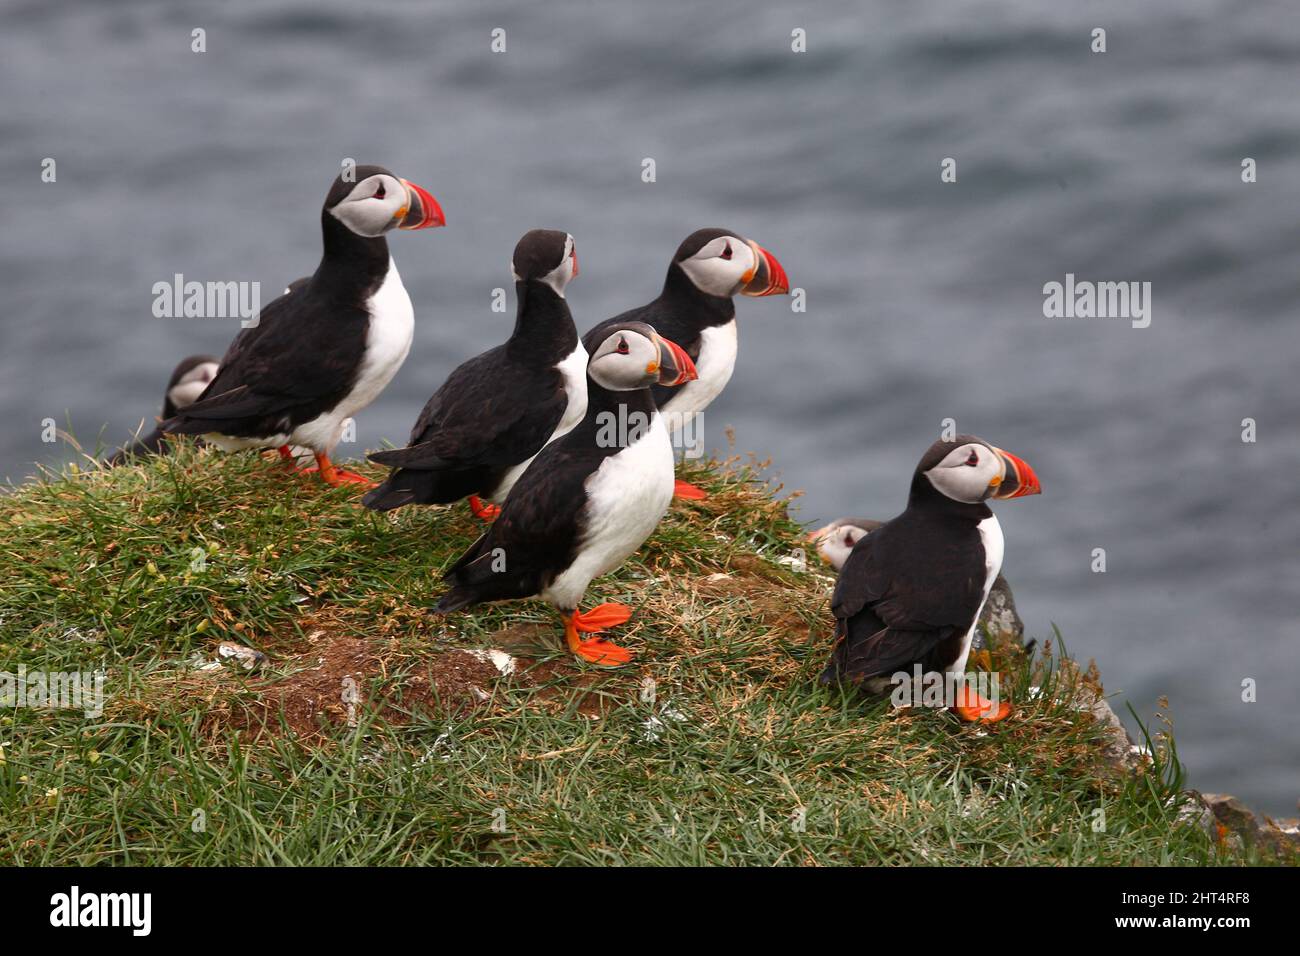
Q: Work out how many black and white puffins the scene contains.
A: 7